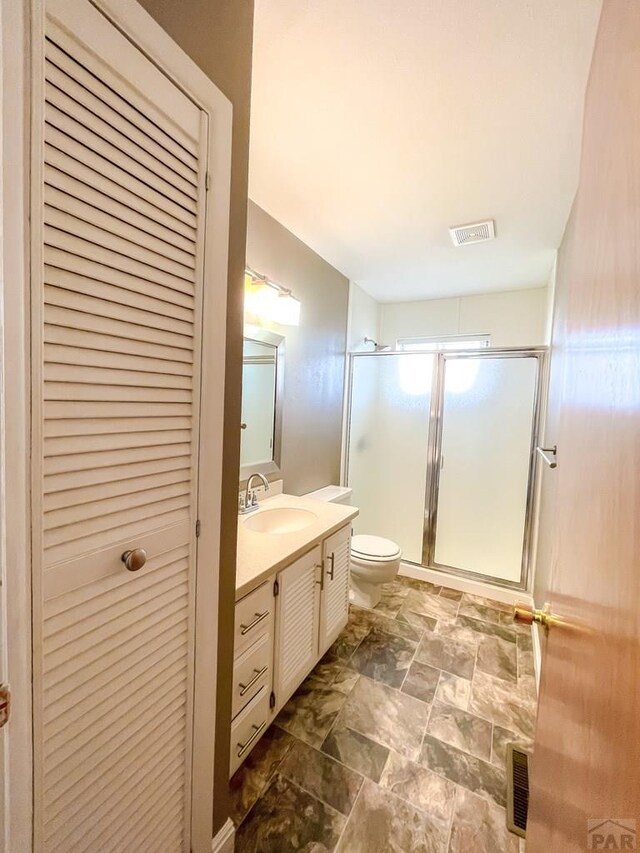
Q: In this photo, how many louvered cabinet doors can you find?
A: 2